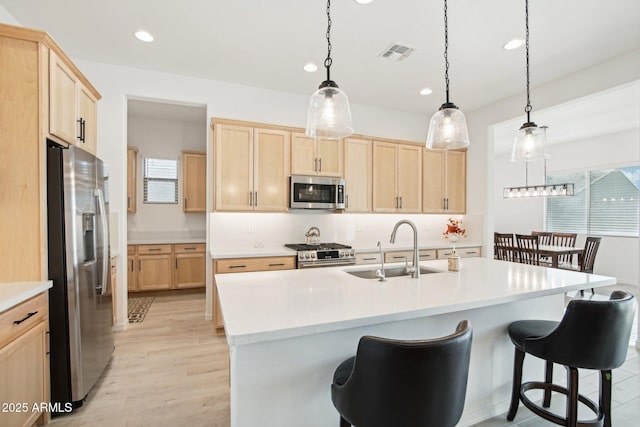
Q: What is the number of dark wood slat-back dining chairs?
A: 5